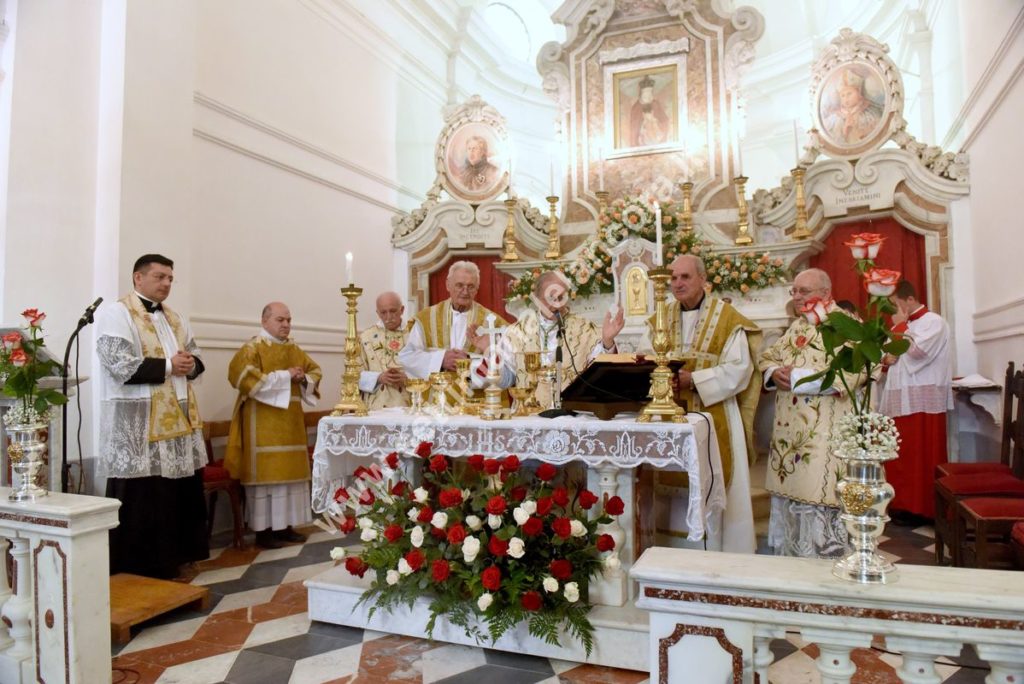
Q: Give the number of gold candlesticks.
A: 8